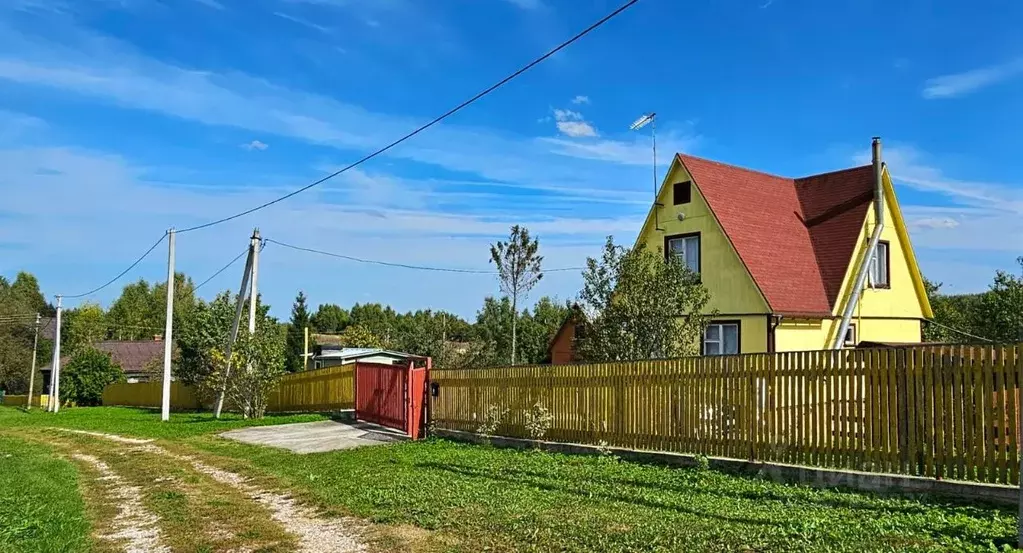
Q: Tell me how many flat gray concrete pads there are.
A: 1